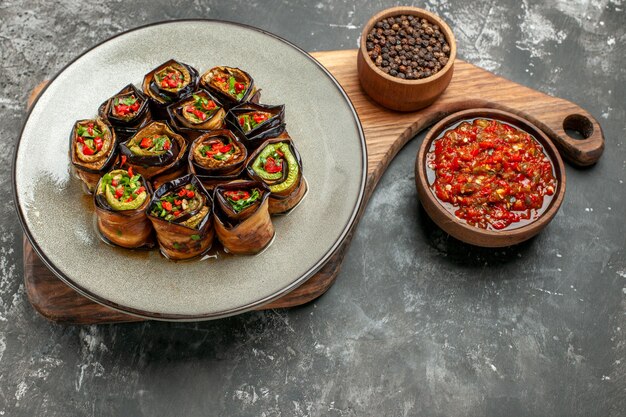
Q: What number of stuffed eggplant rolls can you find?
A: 12